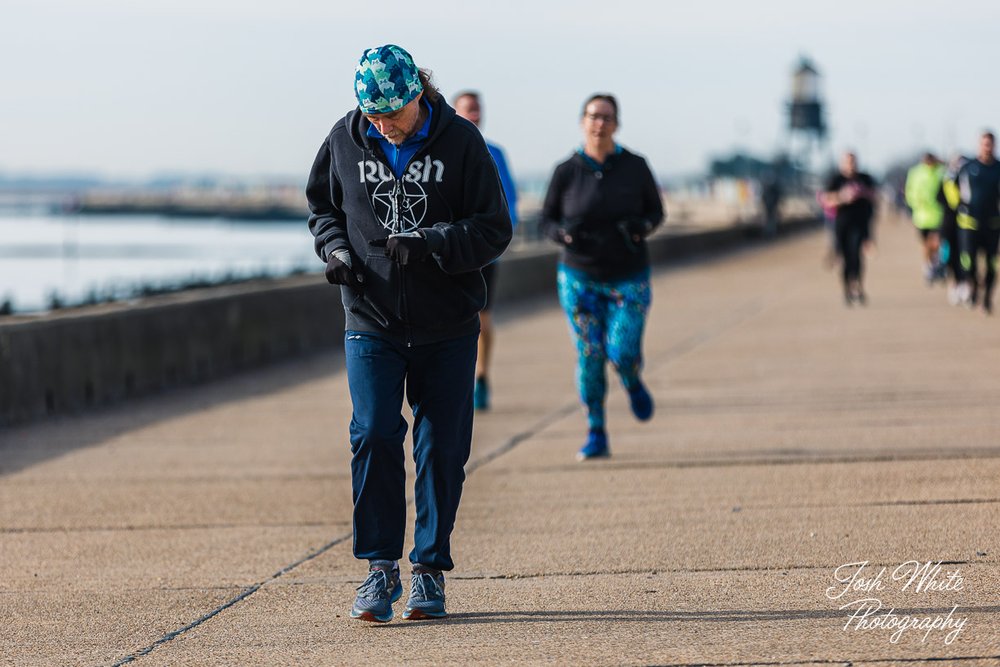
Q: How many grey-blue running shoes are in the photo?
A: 2